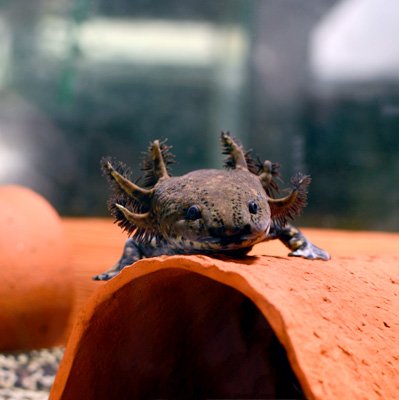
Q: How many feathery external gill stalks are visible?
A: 6